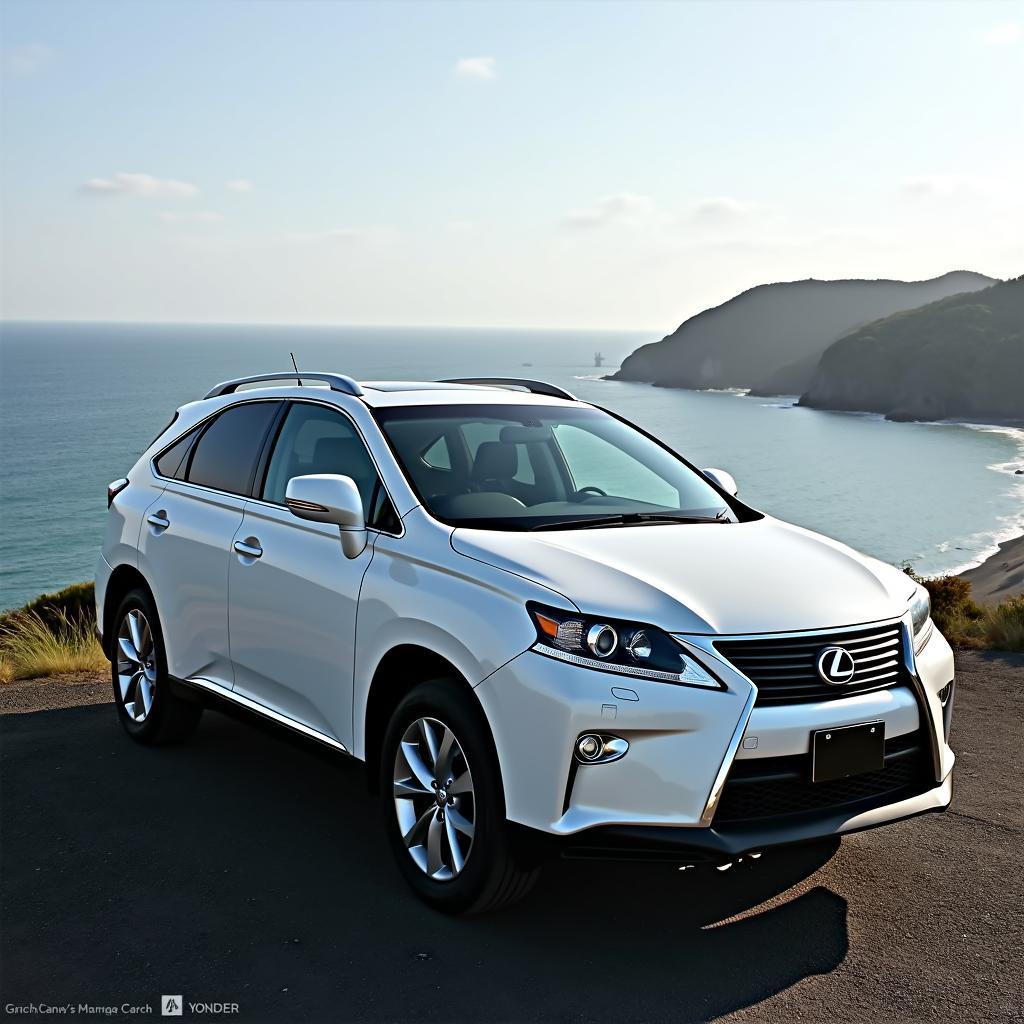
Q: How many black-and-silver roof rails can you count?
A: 2